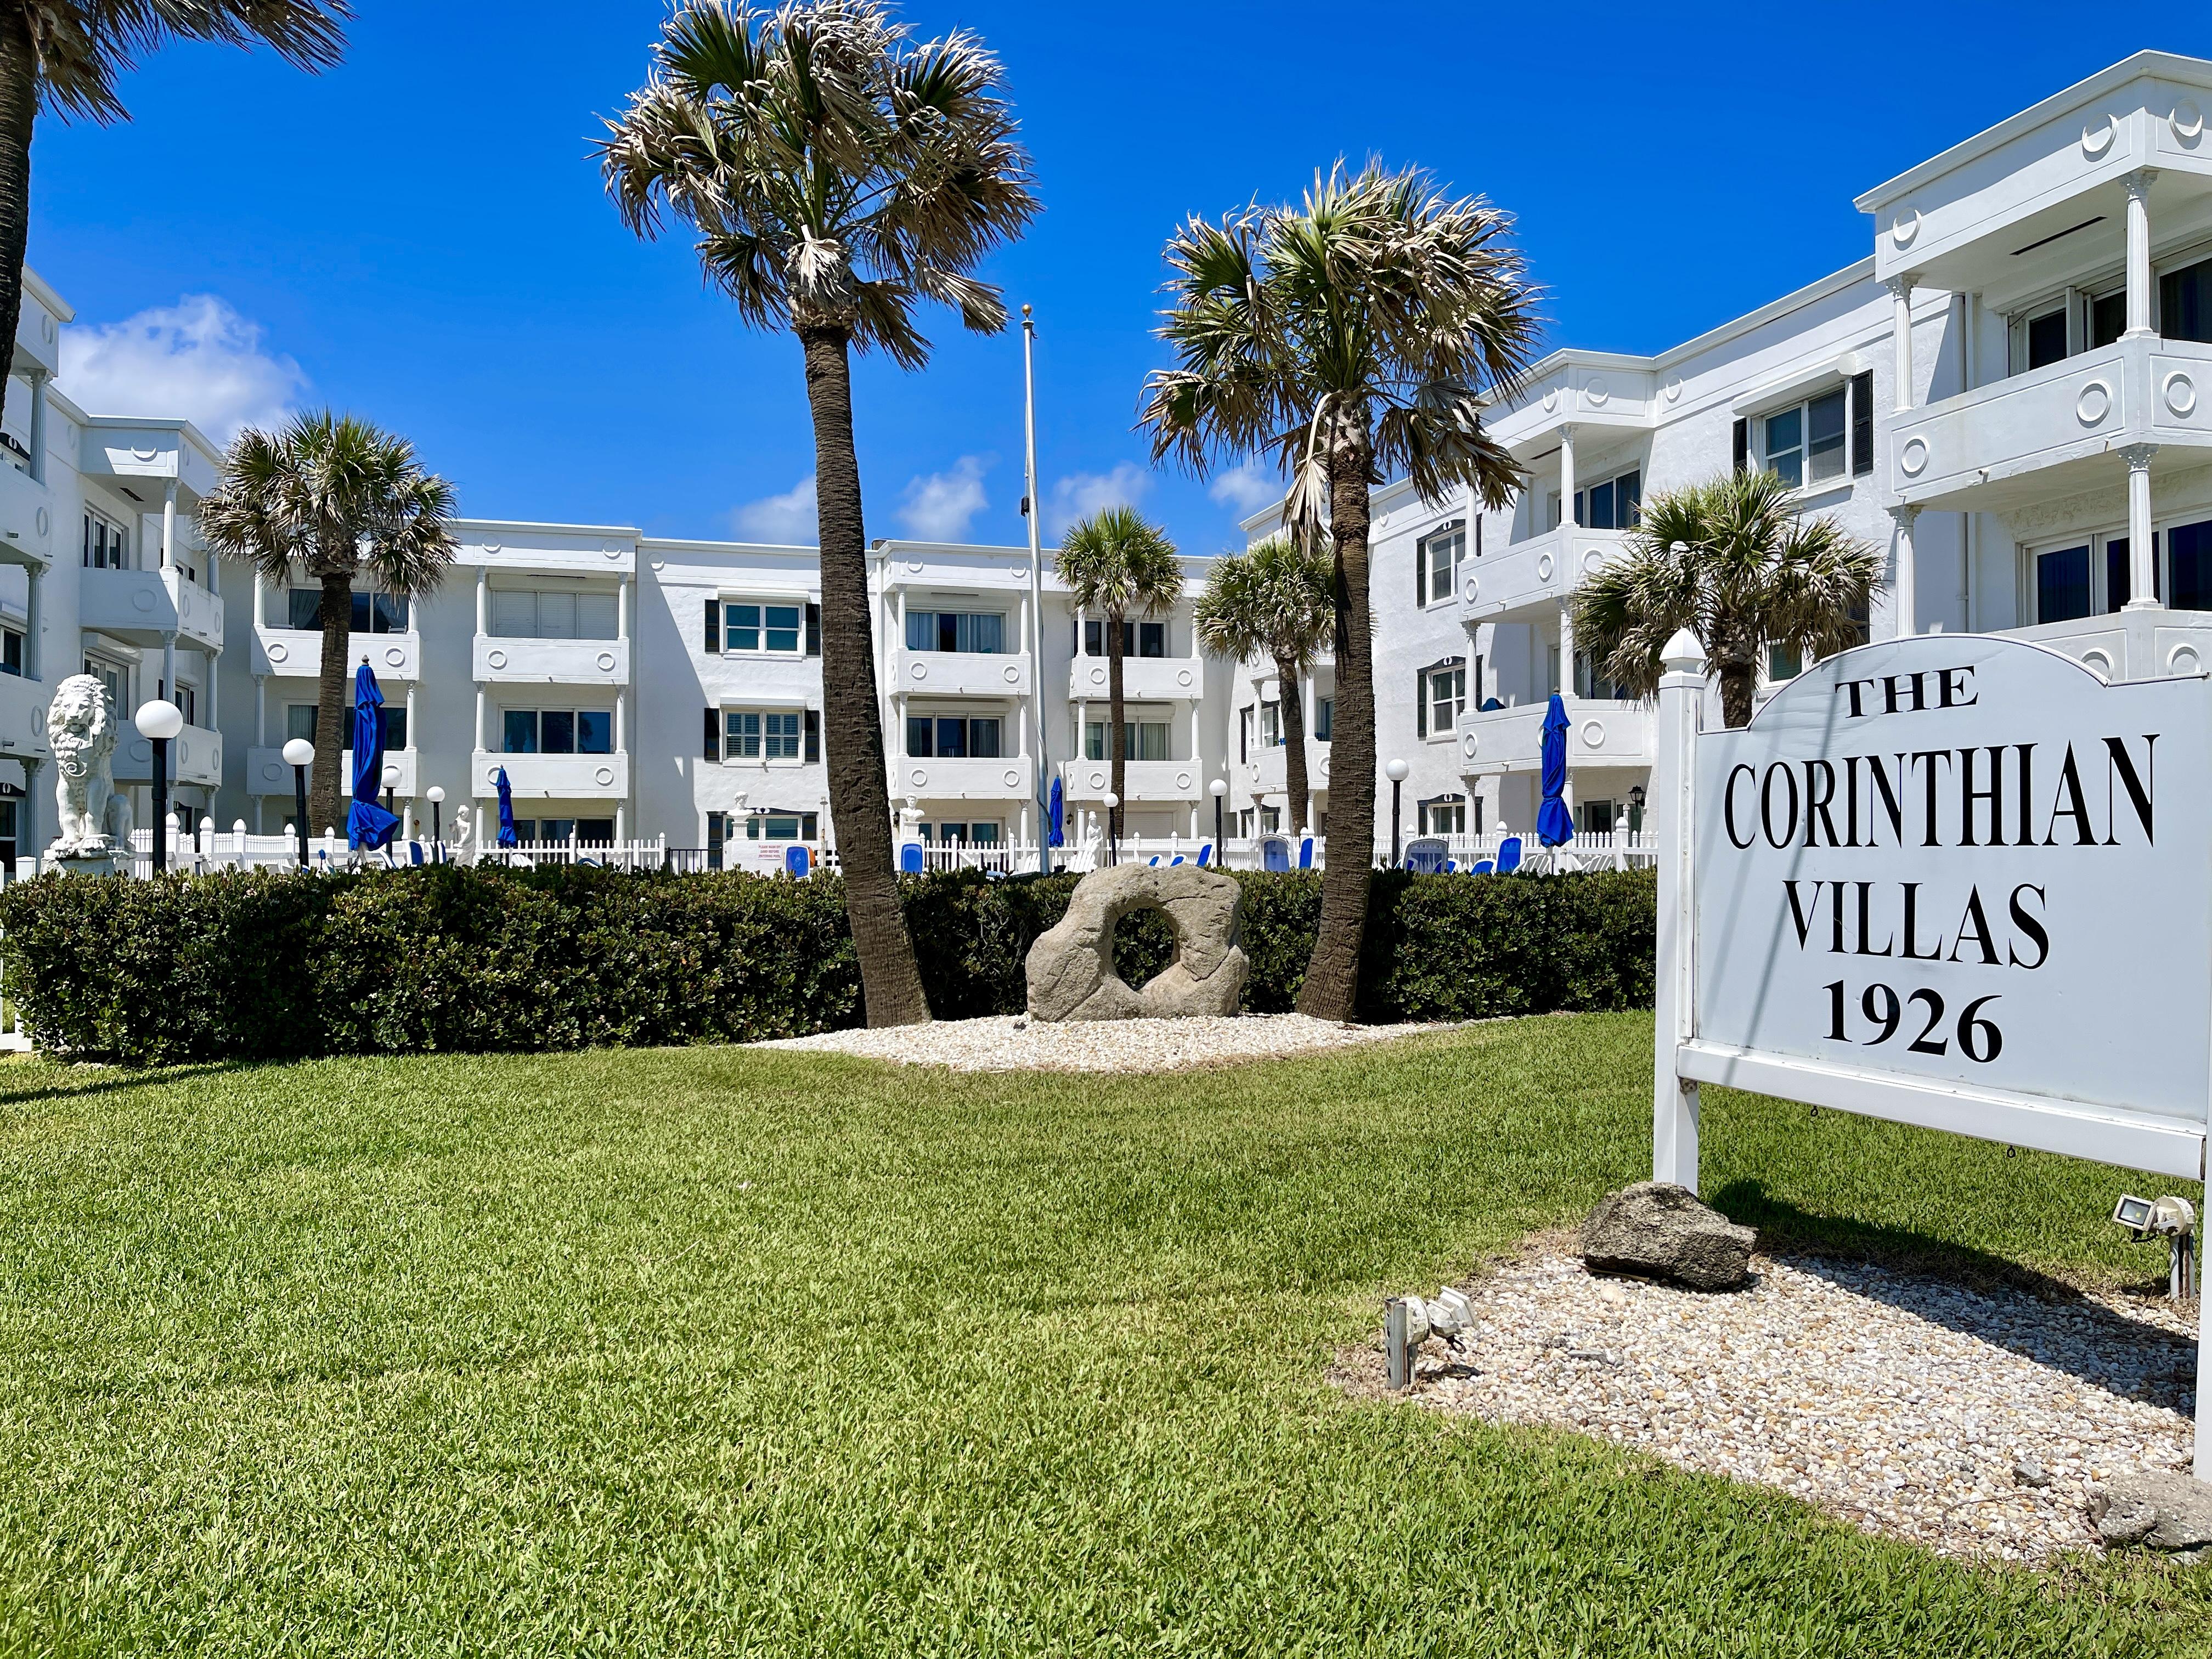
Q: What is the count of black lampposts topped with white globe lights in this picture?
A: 7